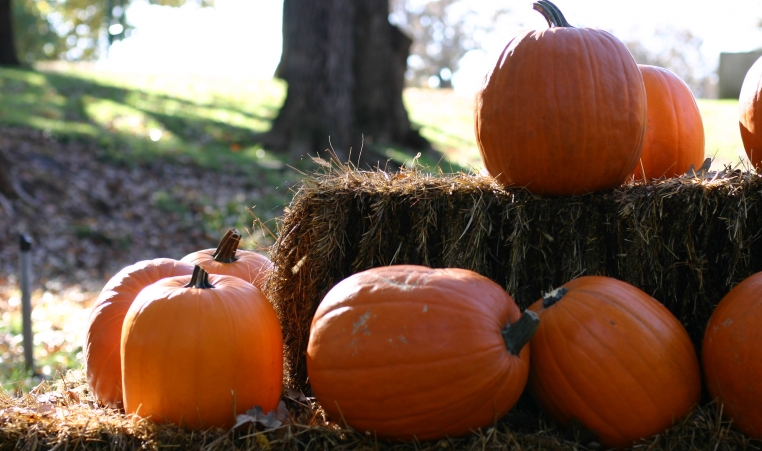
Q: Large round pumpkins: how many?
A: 9